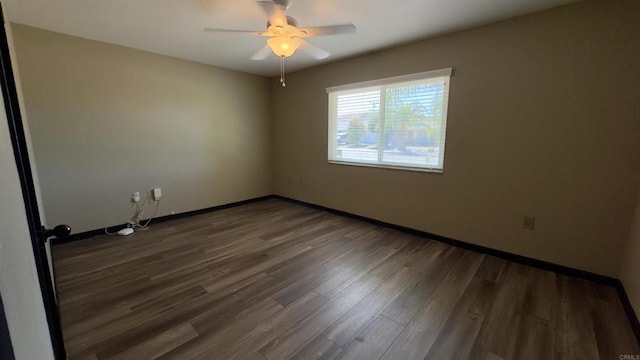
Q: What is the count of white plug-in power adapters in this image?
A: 2